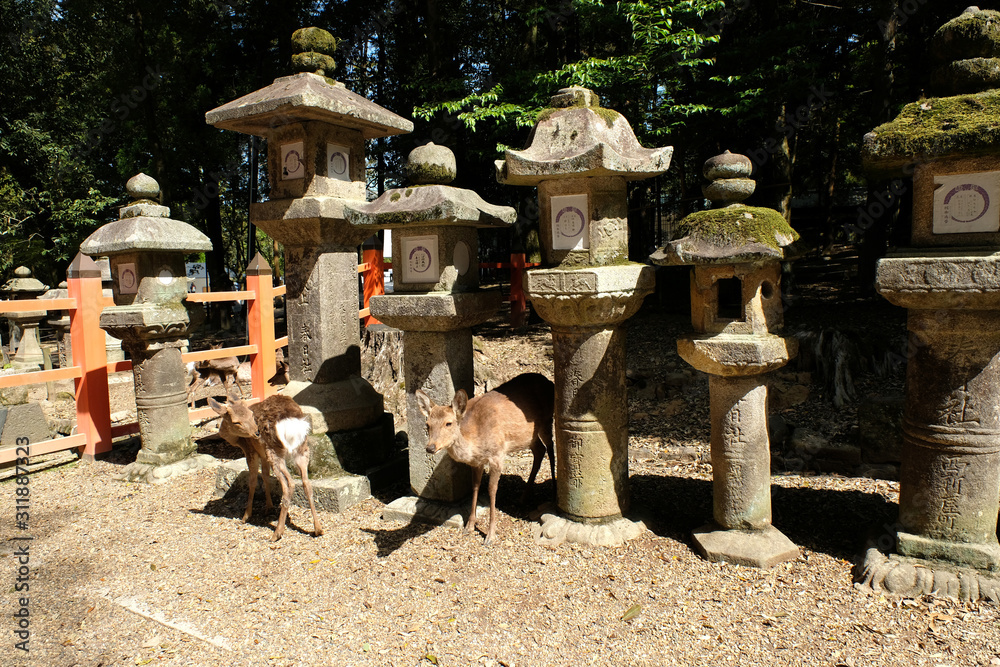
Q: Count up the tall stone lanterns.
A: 6